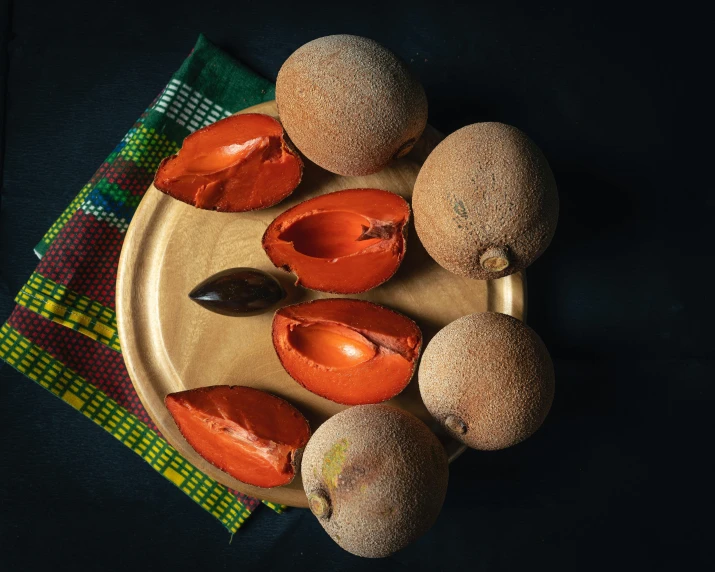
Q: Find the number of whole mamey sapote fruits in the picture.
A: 4